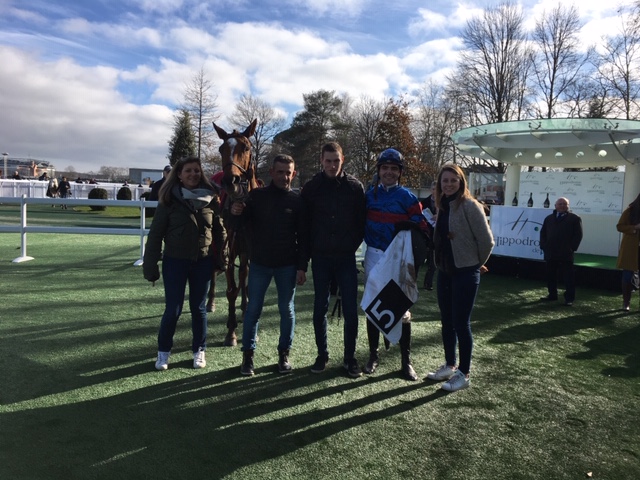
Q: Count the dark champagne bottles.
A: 3